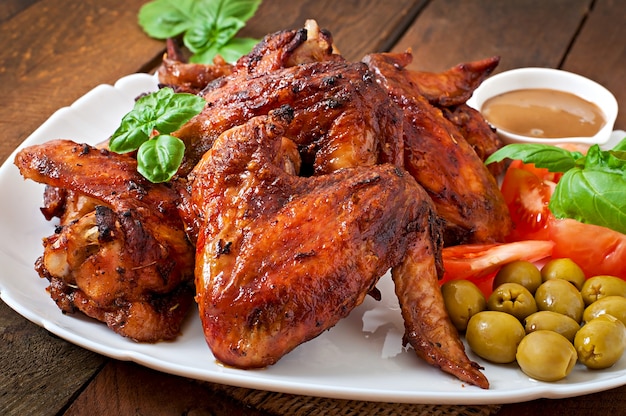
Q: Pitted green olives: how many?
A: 11